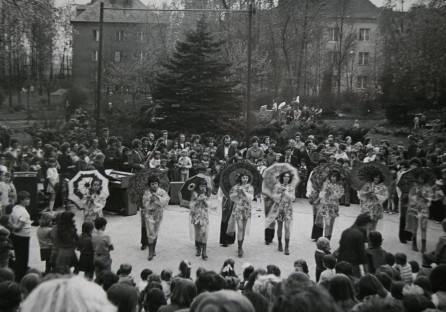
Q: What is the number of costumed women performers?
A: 8